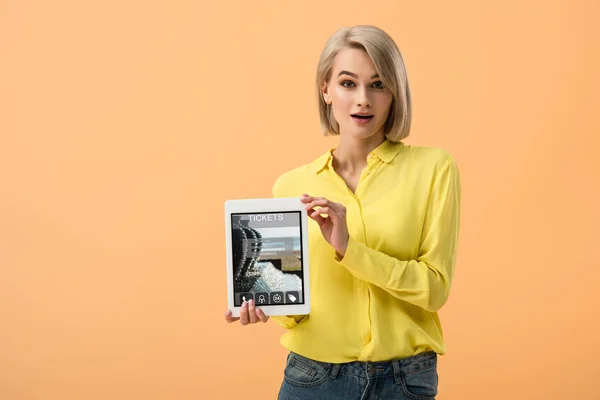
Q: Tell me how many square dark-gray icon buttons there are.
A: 4